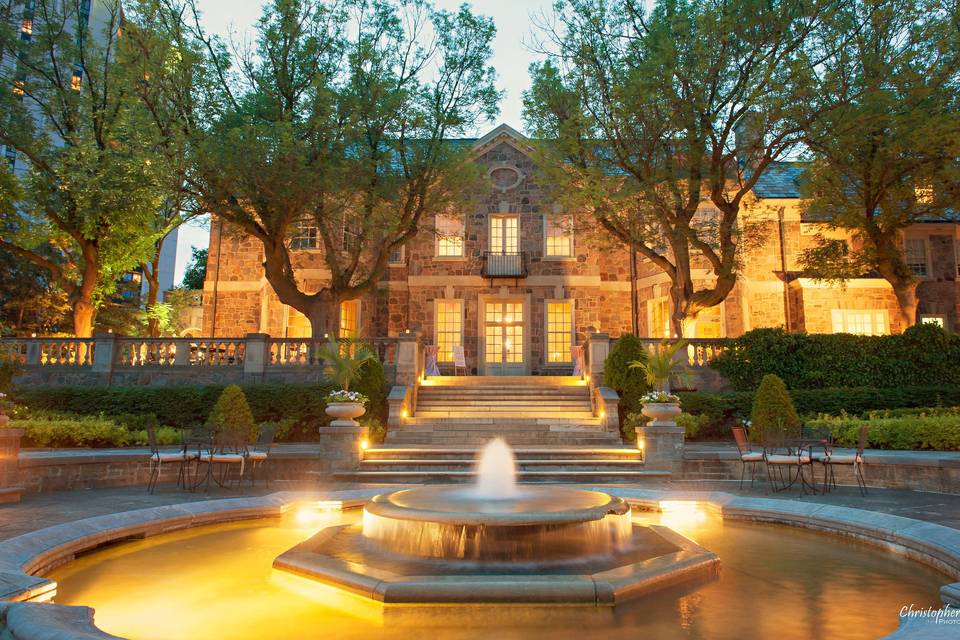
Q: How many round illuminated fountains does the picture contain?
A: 1